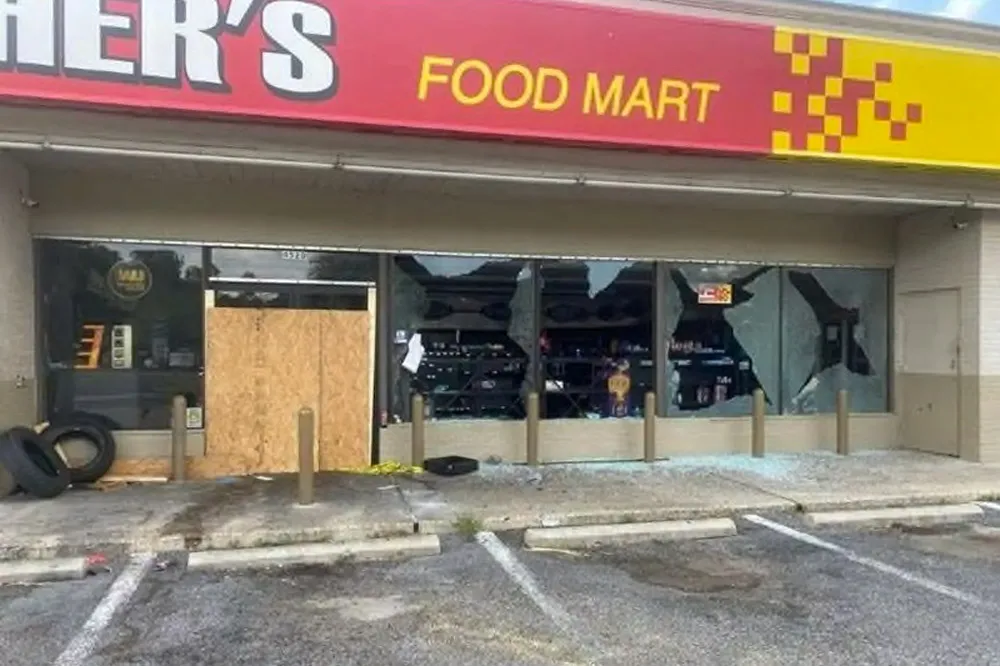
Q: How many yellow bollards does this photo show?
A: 7